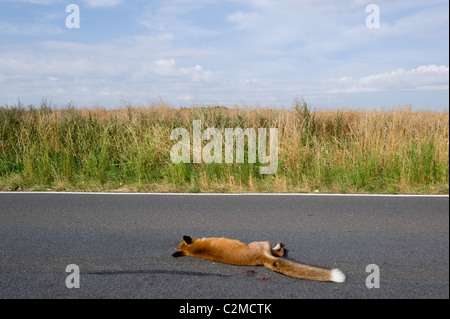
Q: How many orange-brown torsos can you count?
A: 1